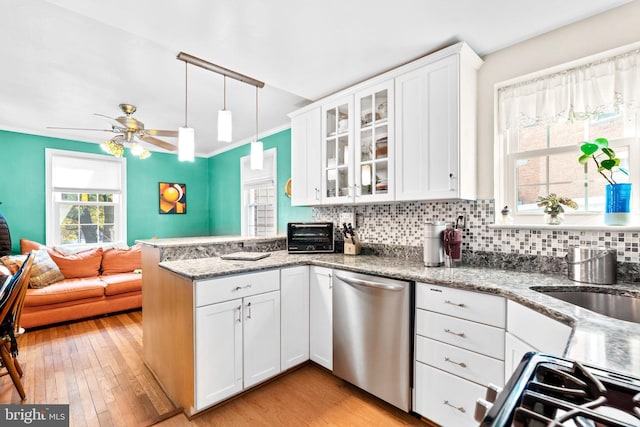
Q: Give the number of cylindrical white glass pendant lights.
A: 3